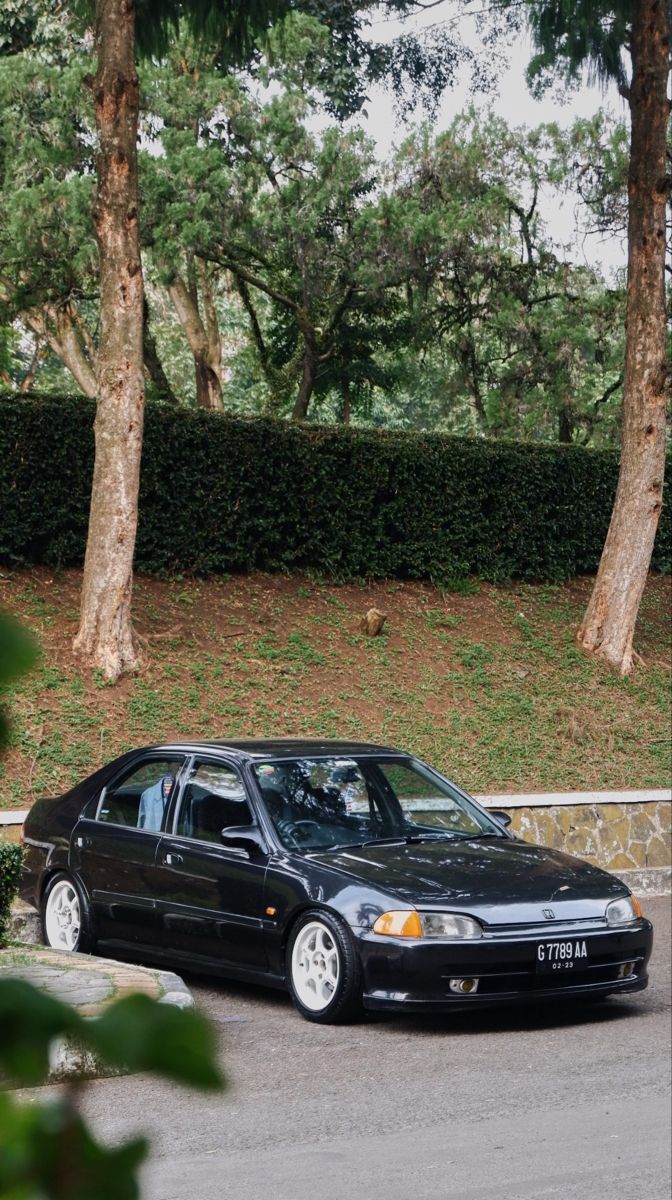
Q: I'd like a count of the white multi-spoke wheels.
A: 2